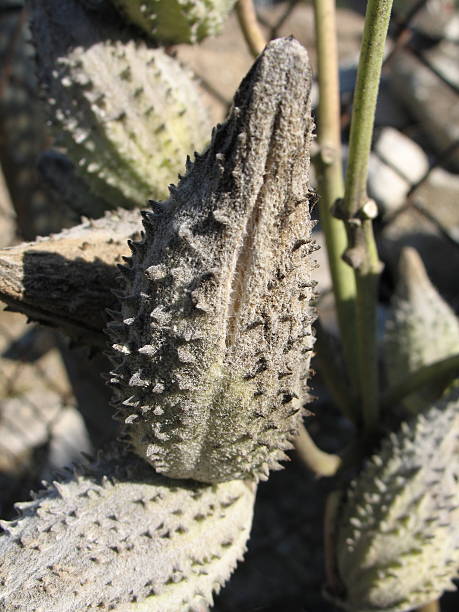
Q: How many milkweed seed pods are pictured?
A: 7